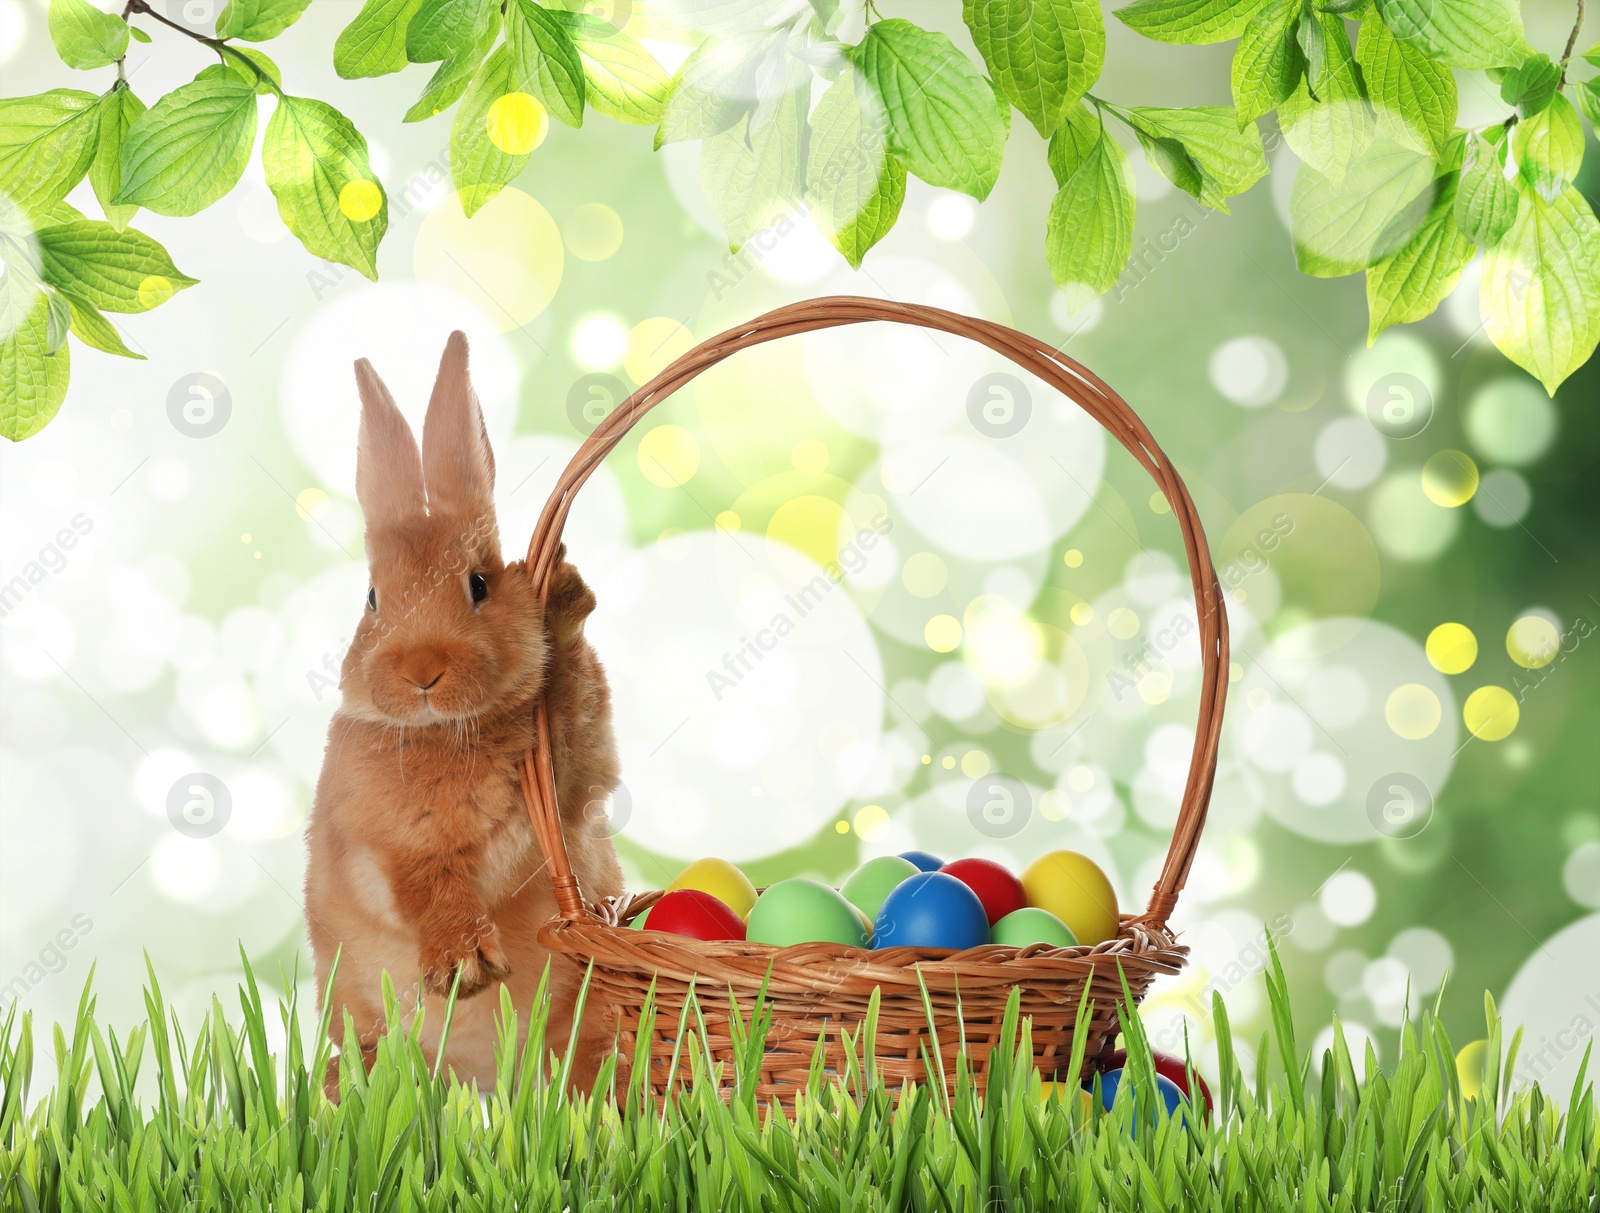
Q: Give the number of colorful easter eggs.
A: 14